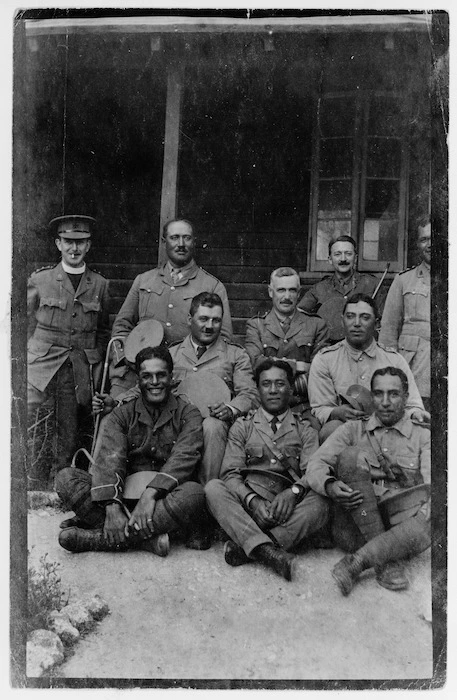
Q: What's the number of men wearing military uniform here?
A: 10